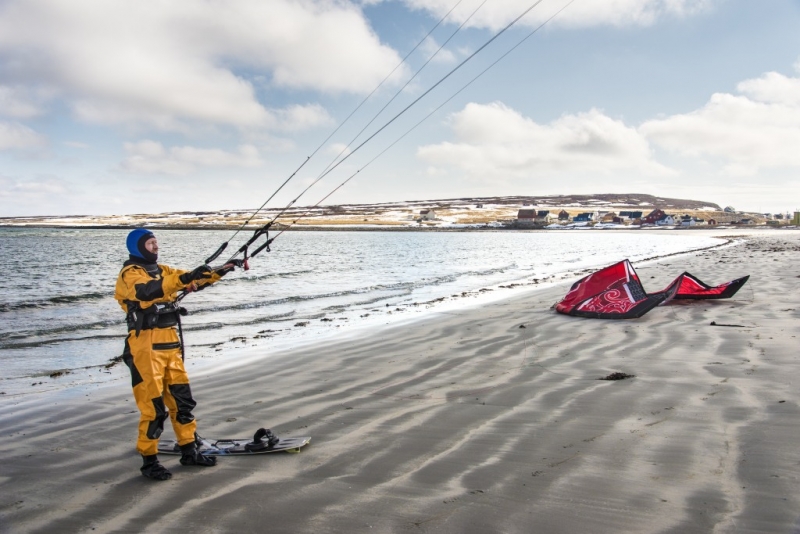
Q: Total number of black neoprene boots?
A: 2